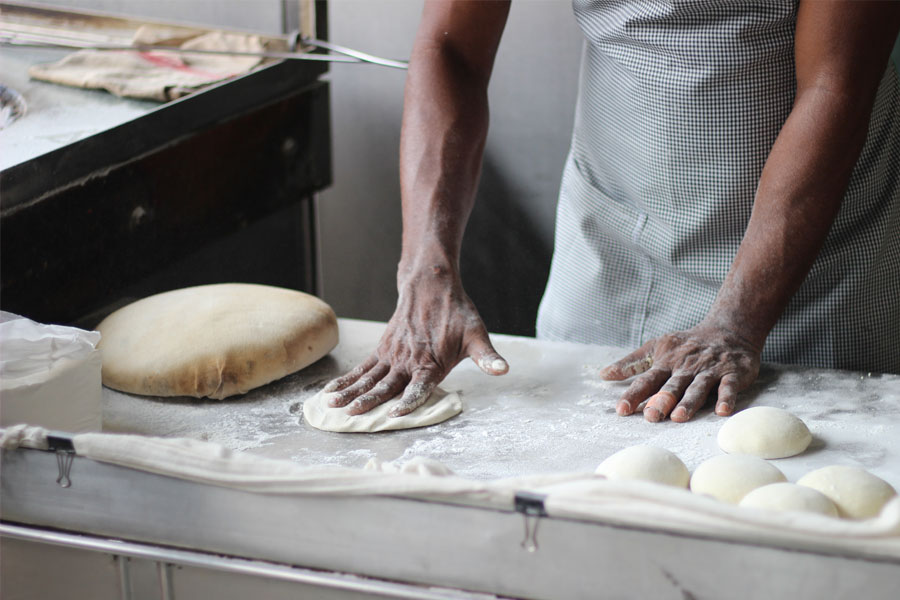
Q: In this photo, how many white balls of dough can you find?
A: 5